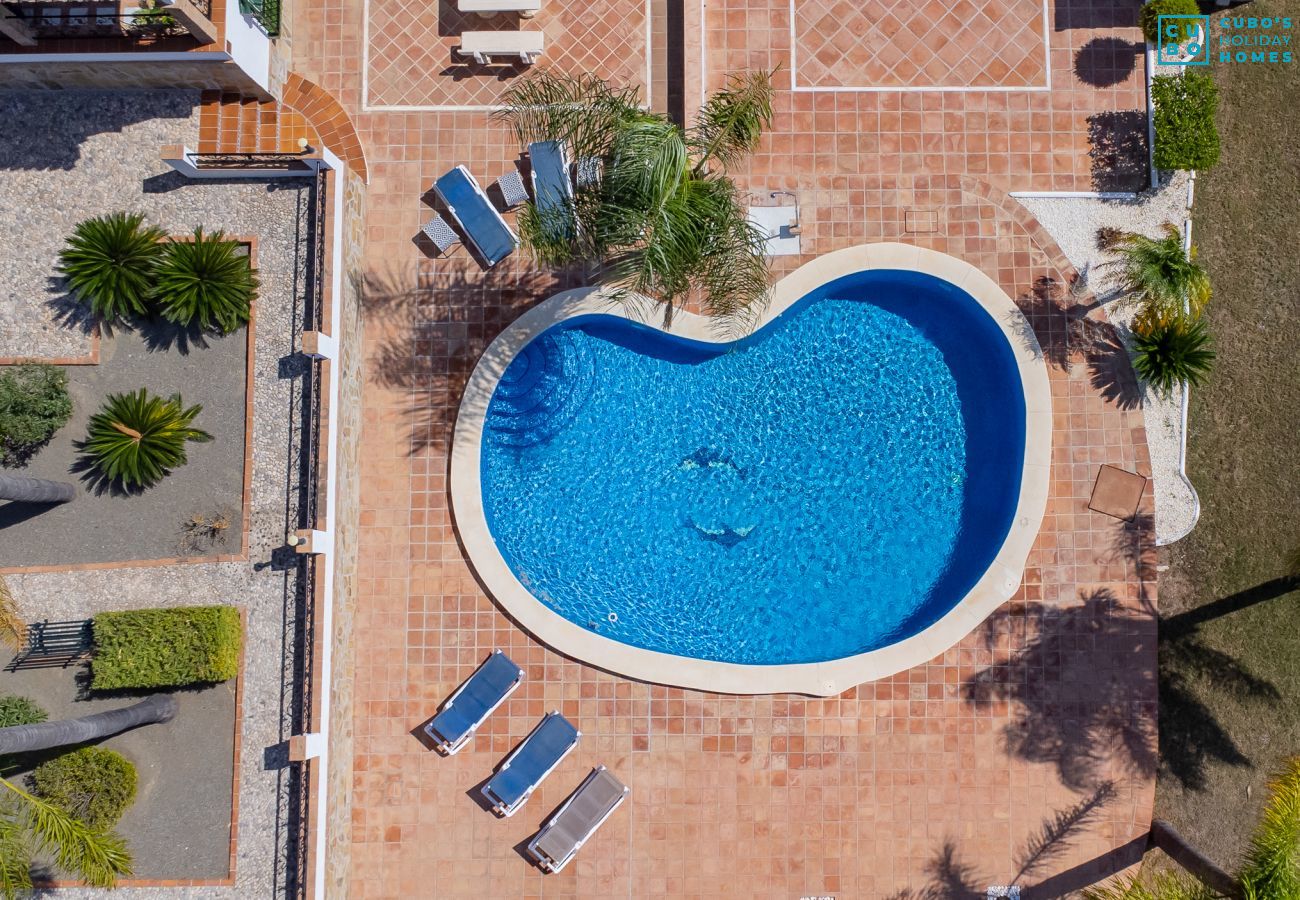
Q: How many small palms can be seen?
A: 5